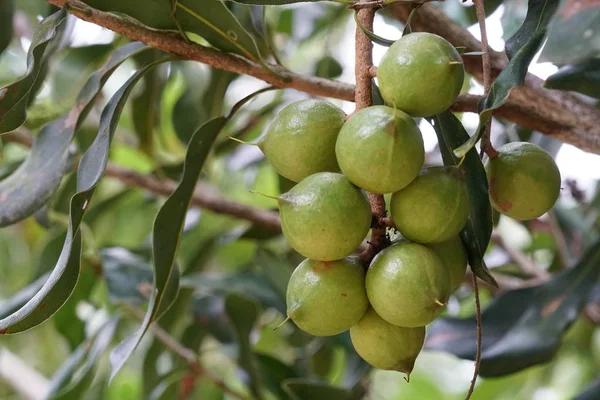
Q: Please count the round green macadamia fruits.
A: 10